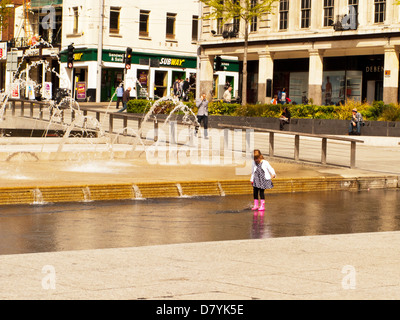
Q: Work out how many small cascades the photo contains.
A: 5